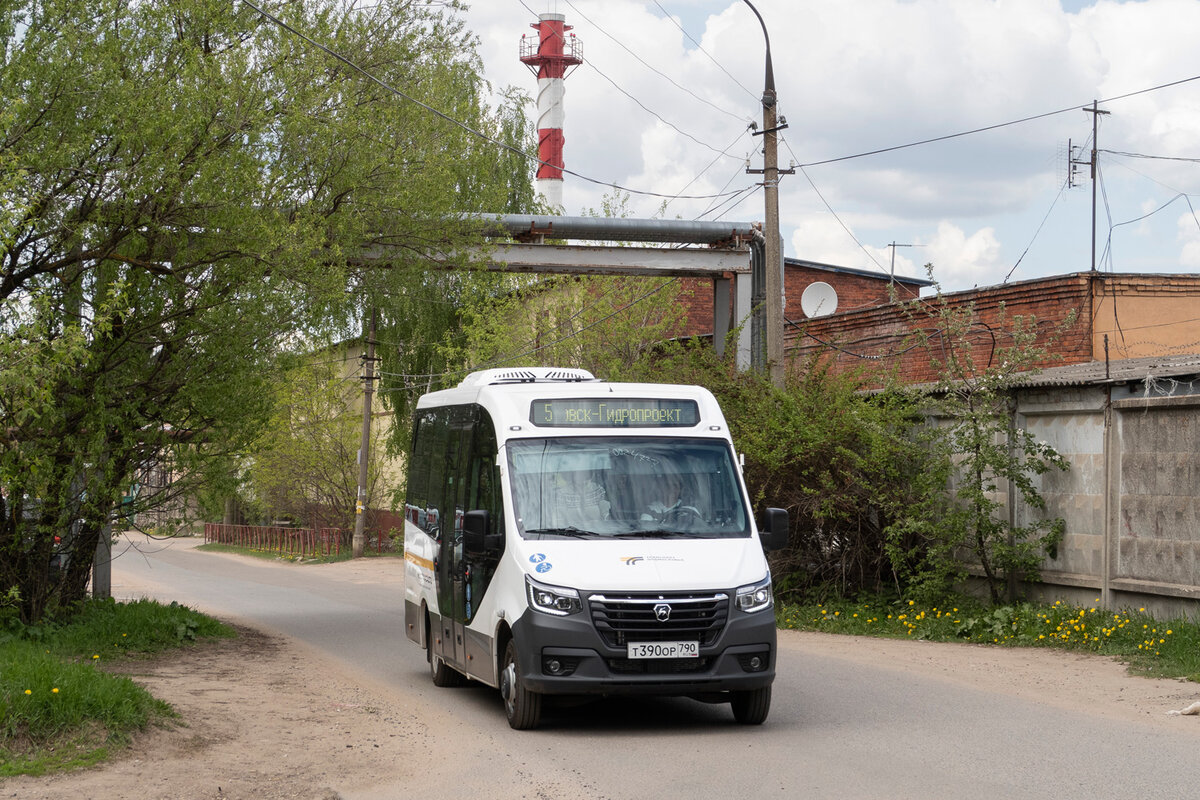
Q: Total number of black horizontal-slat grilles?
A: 1